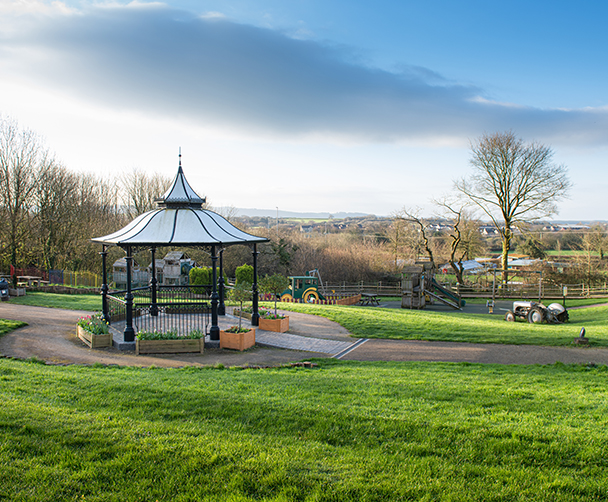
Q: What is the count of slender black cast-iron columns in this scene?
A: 6